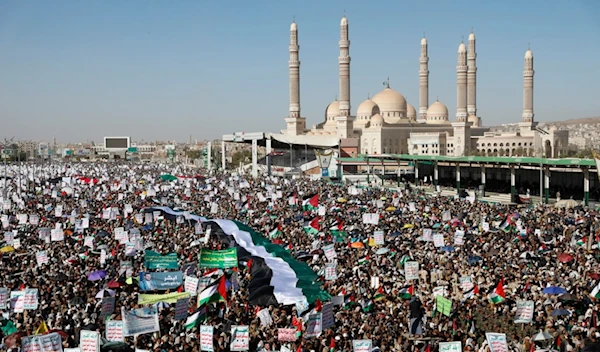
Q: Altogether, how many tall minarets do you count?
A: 6